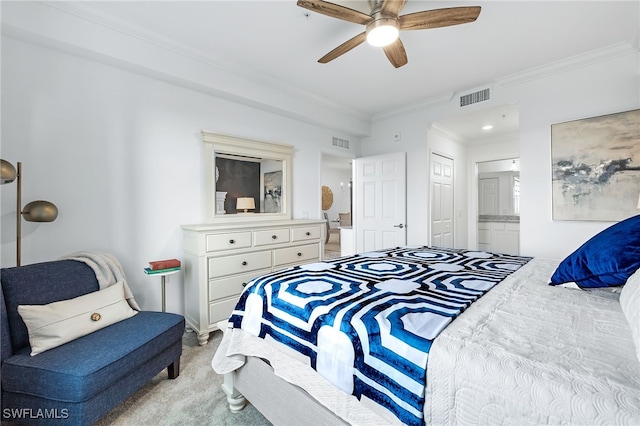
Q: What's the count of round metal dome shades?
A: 2